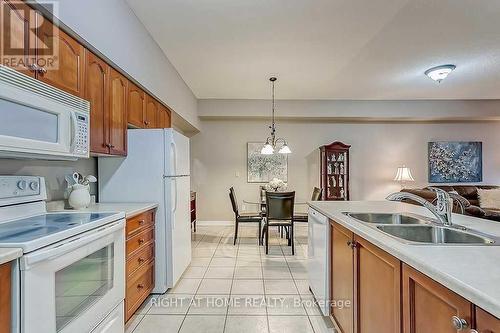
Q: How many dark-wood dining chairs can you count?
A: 4